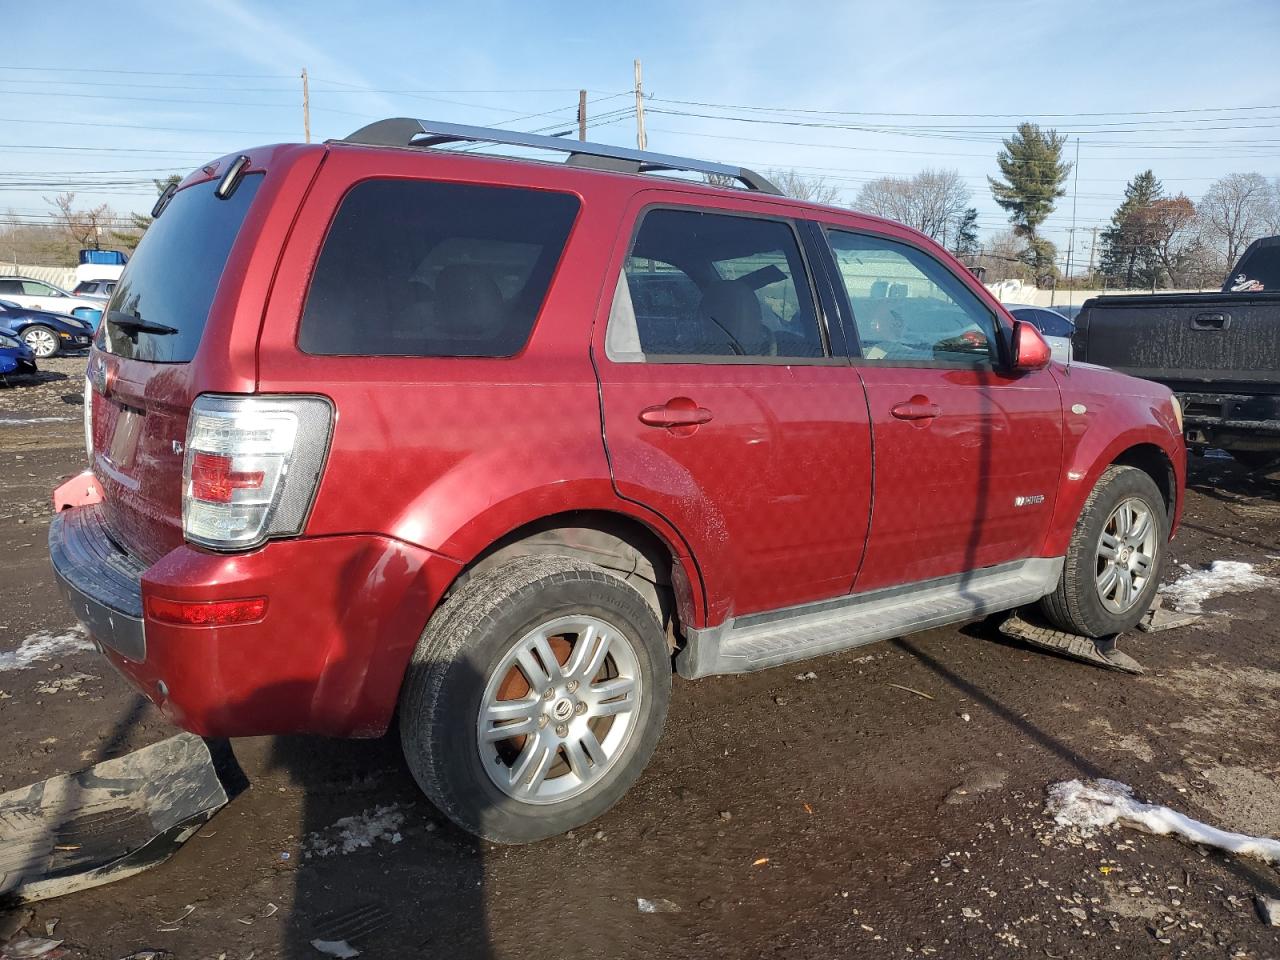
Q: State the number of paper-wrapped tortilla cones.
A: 0